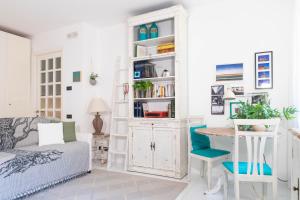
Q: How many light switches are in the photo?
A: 2